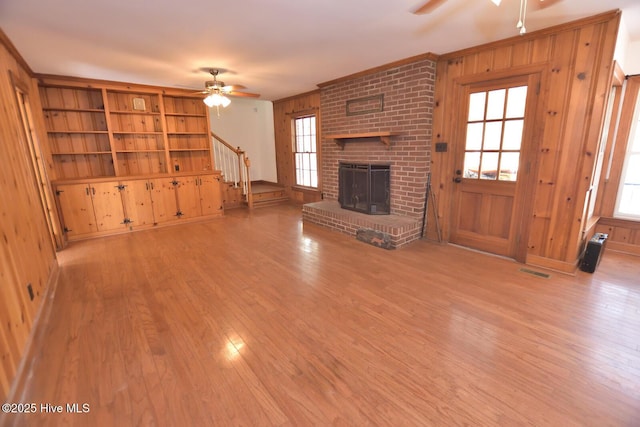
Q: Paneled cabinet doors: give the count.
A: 6